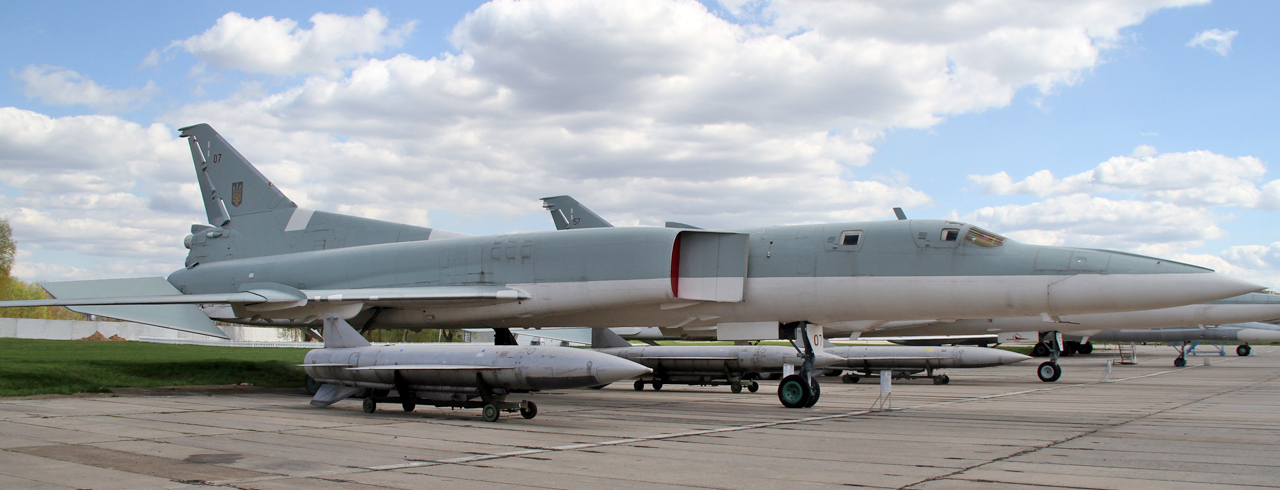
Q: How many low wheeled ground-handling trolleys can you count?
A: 3